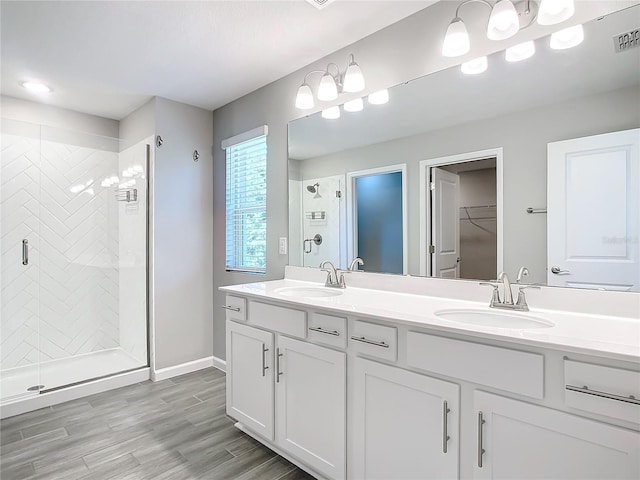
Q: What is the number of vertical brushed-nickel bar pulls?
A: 4